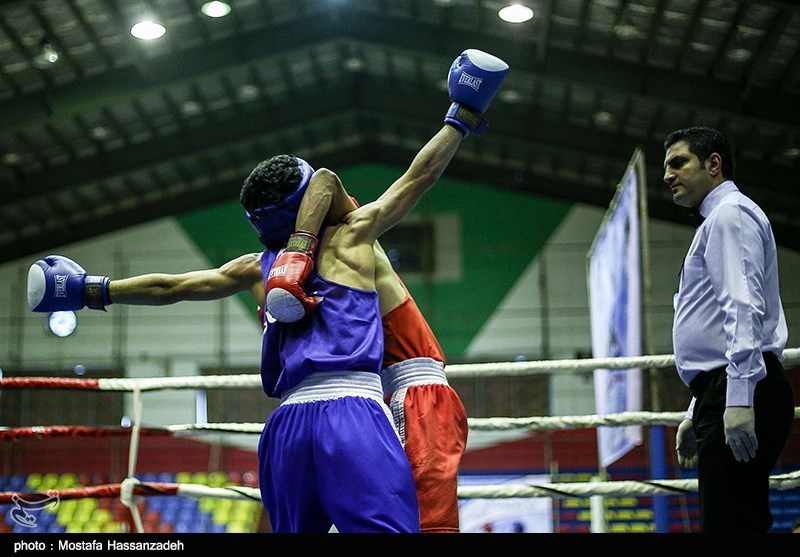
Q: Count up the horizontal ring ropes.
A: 3